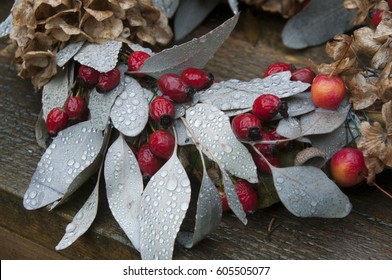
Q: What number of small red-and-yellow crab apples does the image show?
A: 2